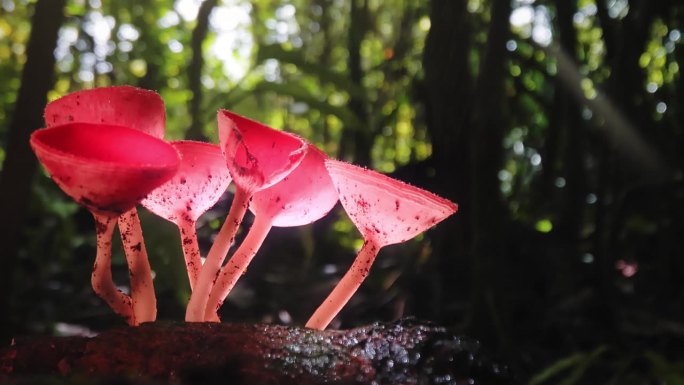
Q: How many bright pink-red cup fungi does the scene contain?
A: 6